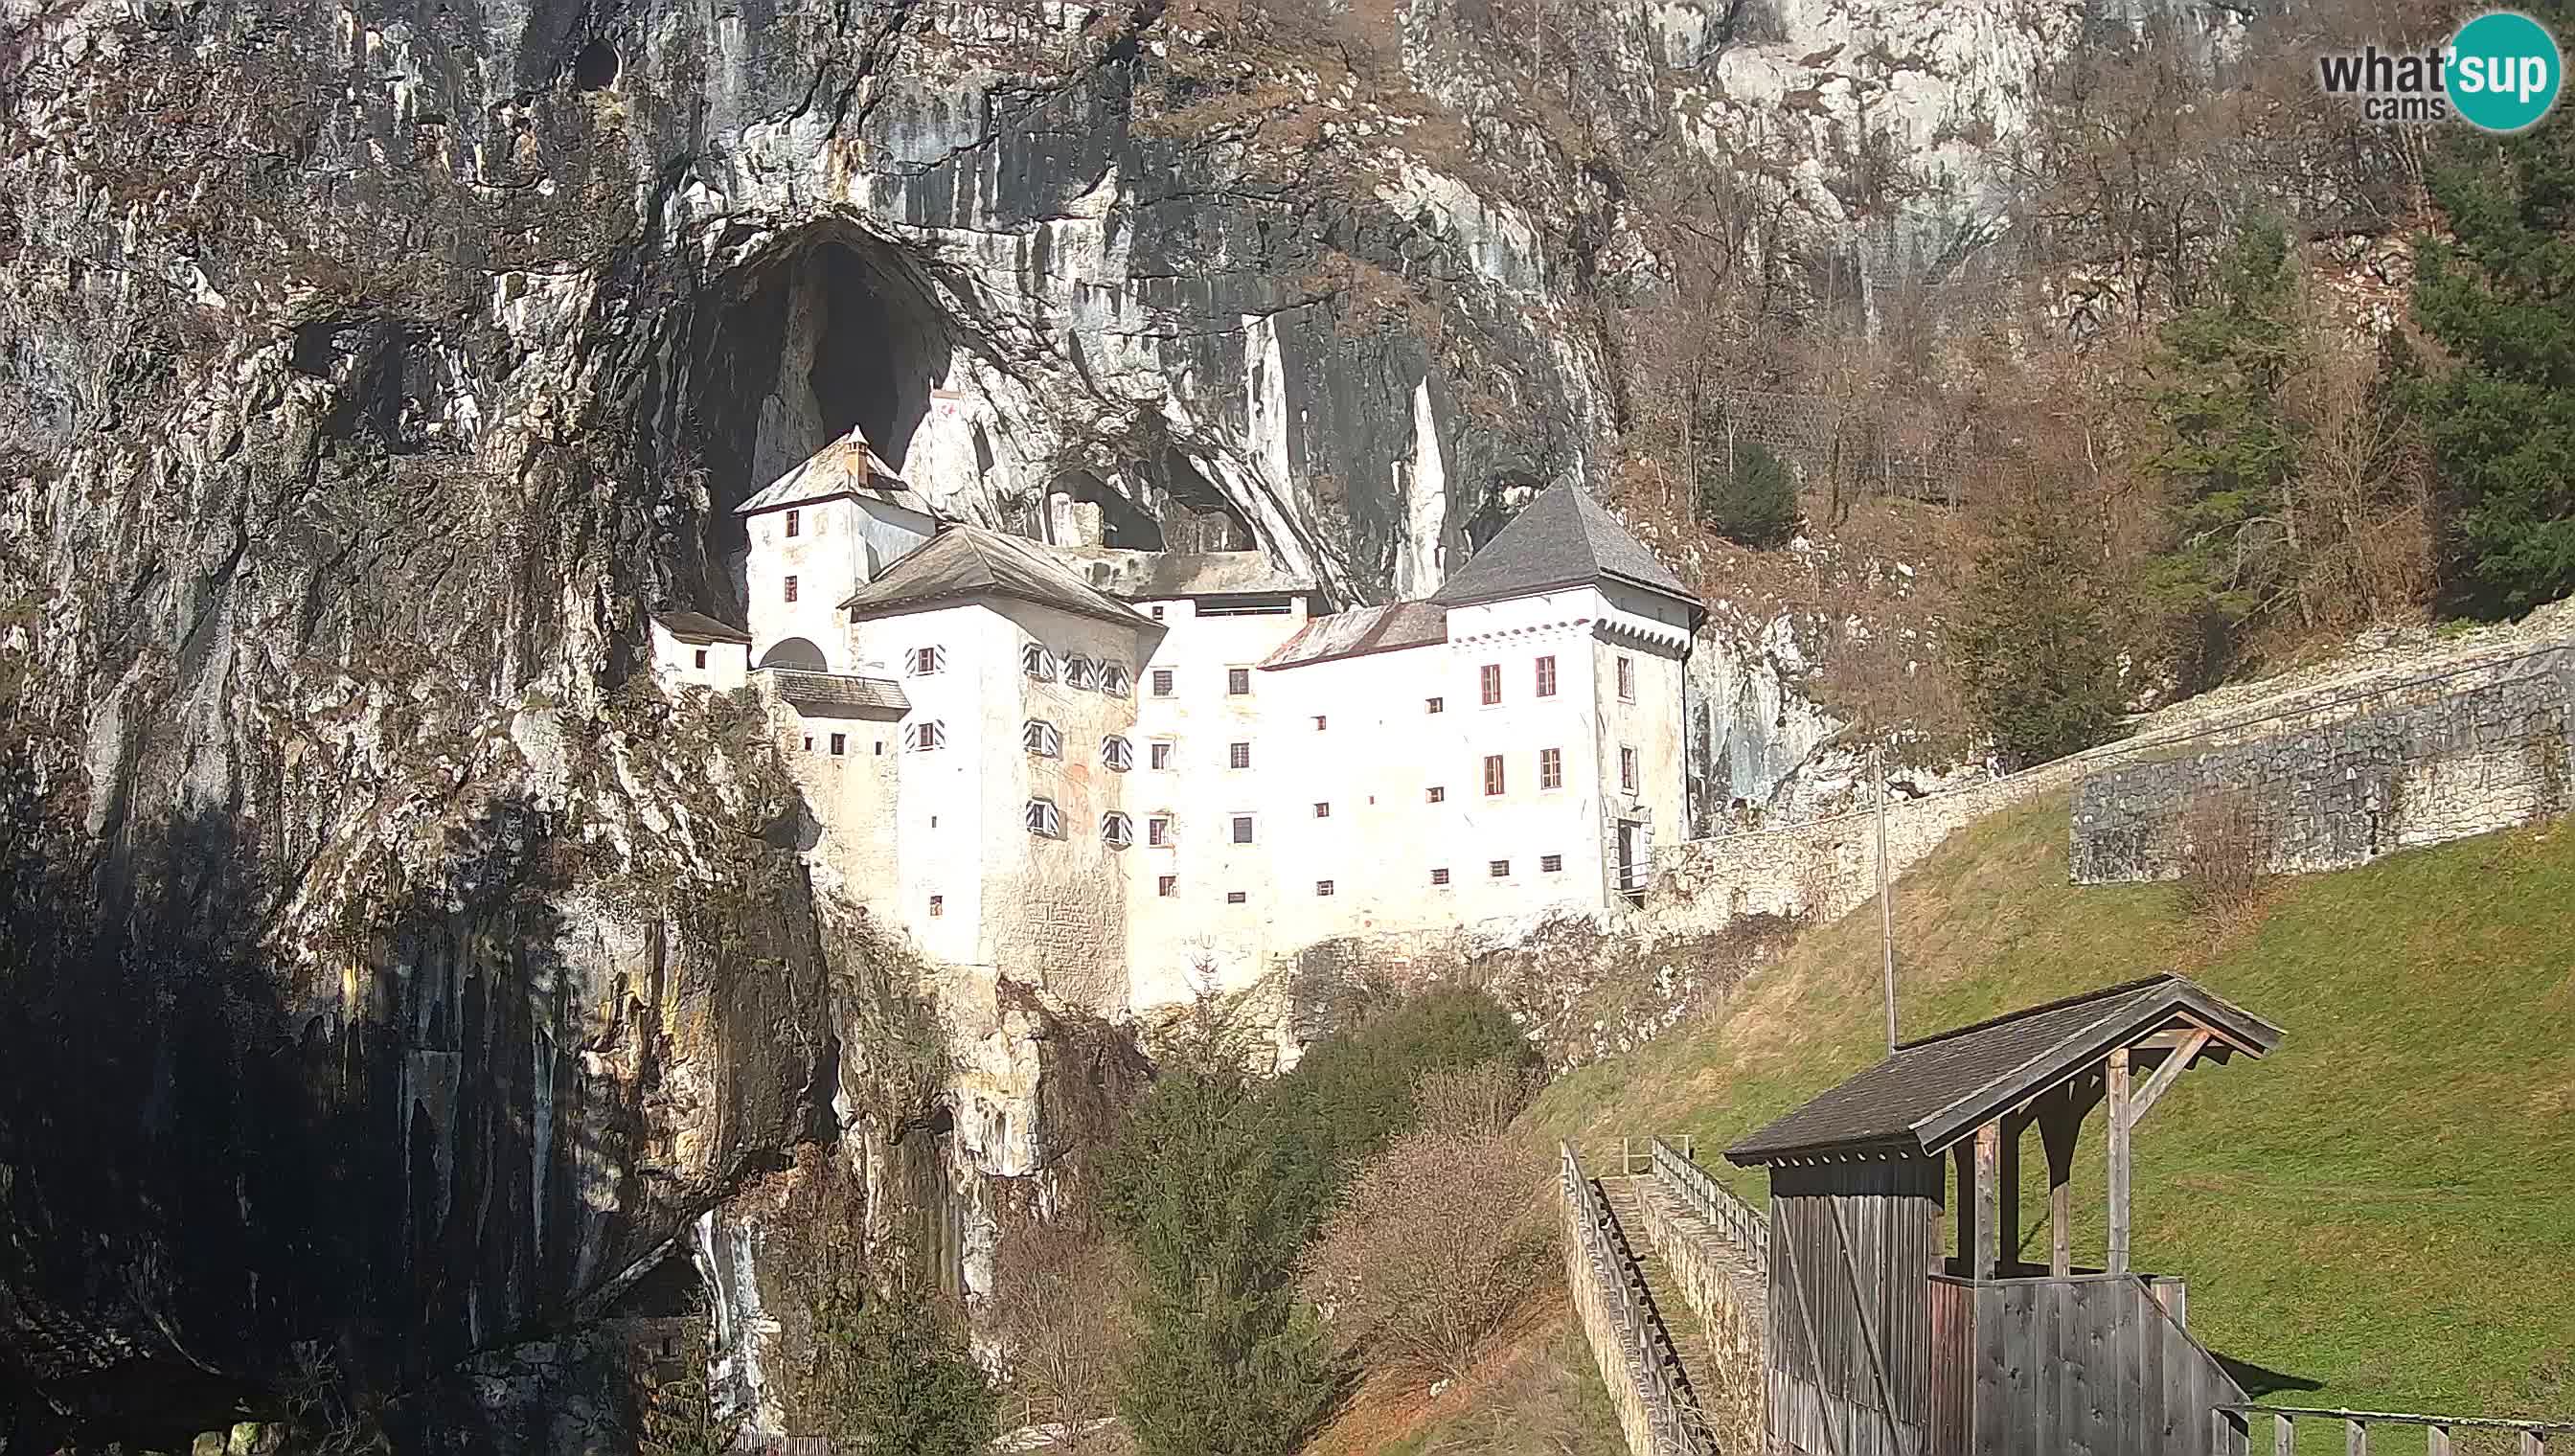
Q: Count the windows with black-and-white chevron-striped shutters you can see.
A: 9